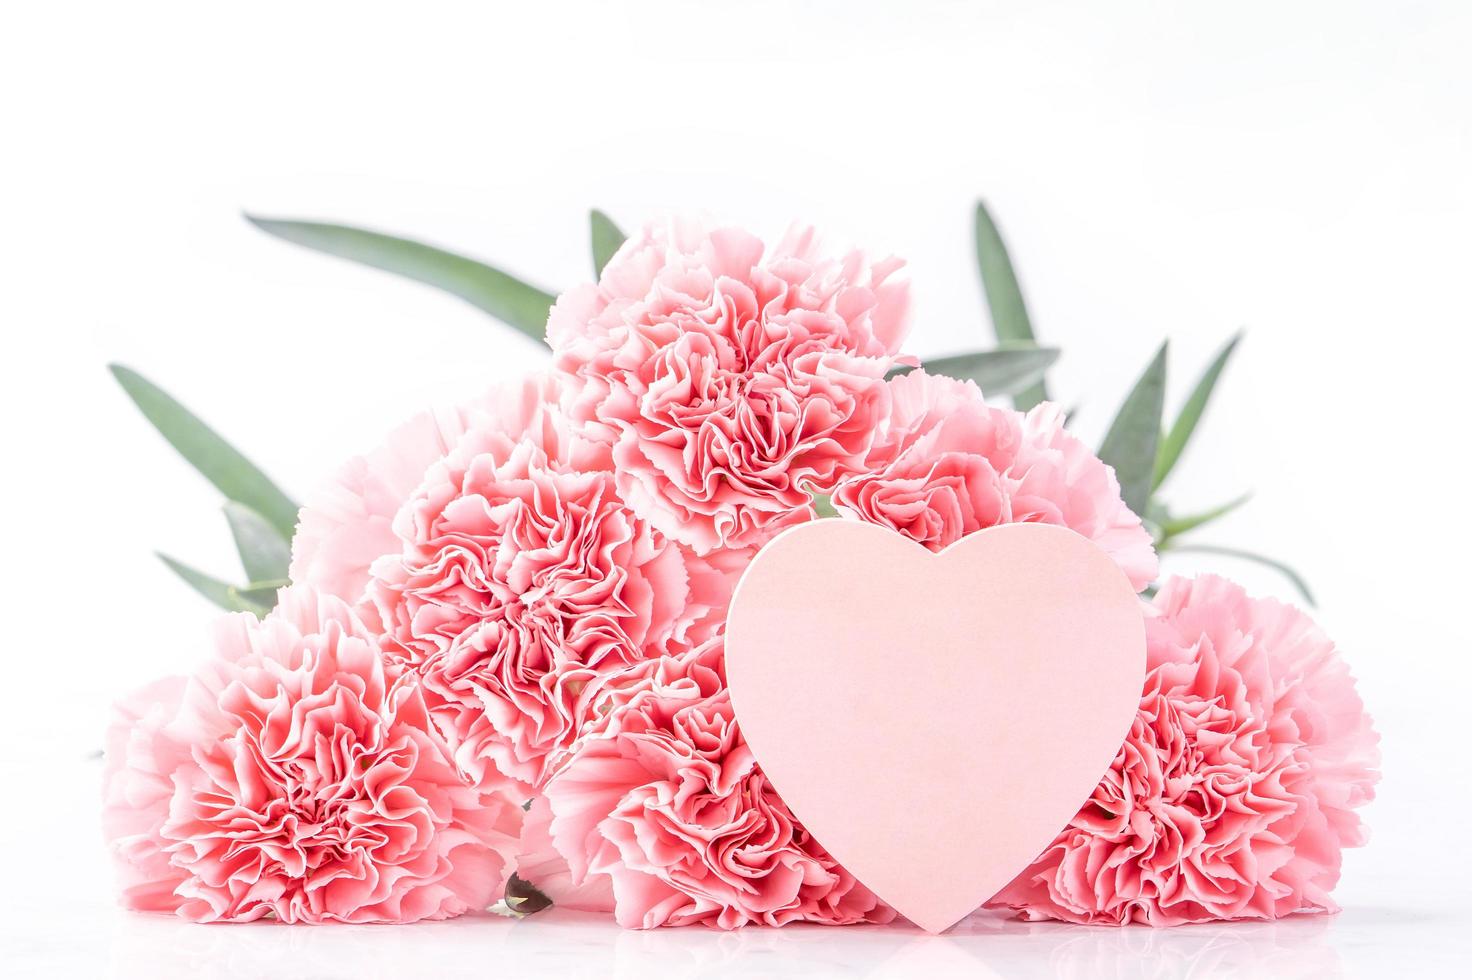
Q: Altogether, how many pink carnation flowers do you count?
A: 6